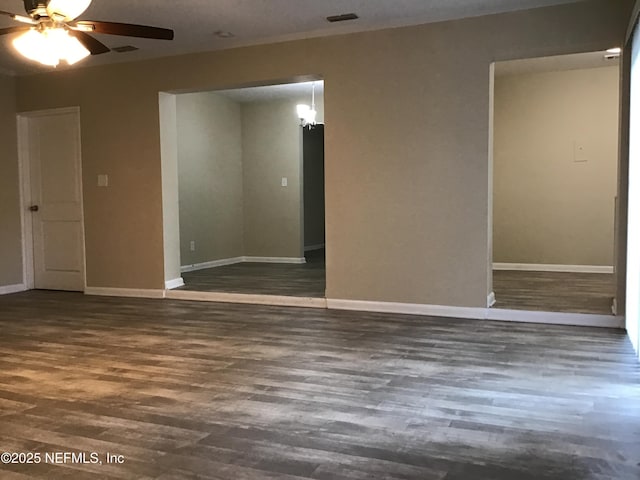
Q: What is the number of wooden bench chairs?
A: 0